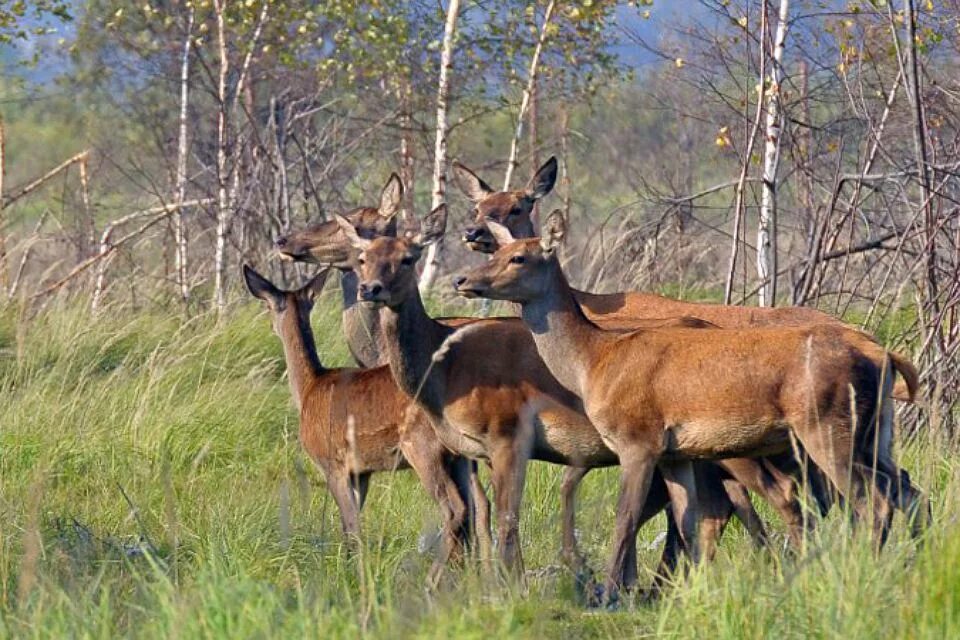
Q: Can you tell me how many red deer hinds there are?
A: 5